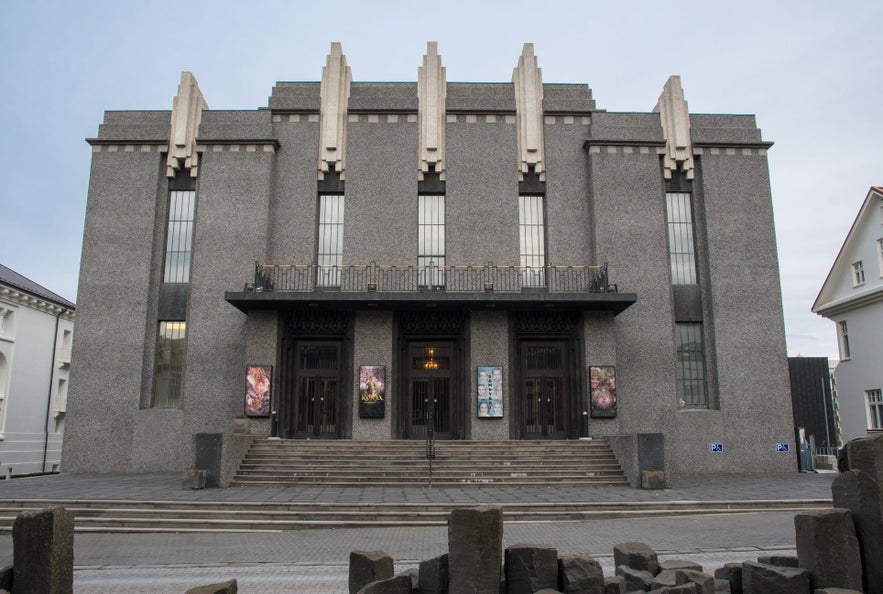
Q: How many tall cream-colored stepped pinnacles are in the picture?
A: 5